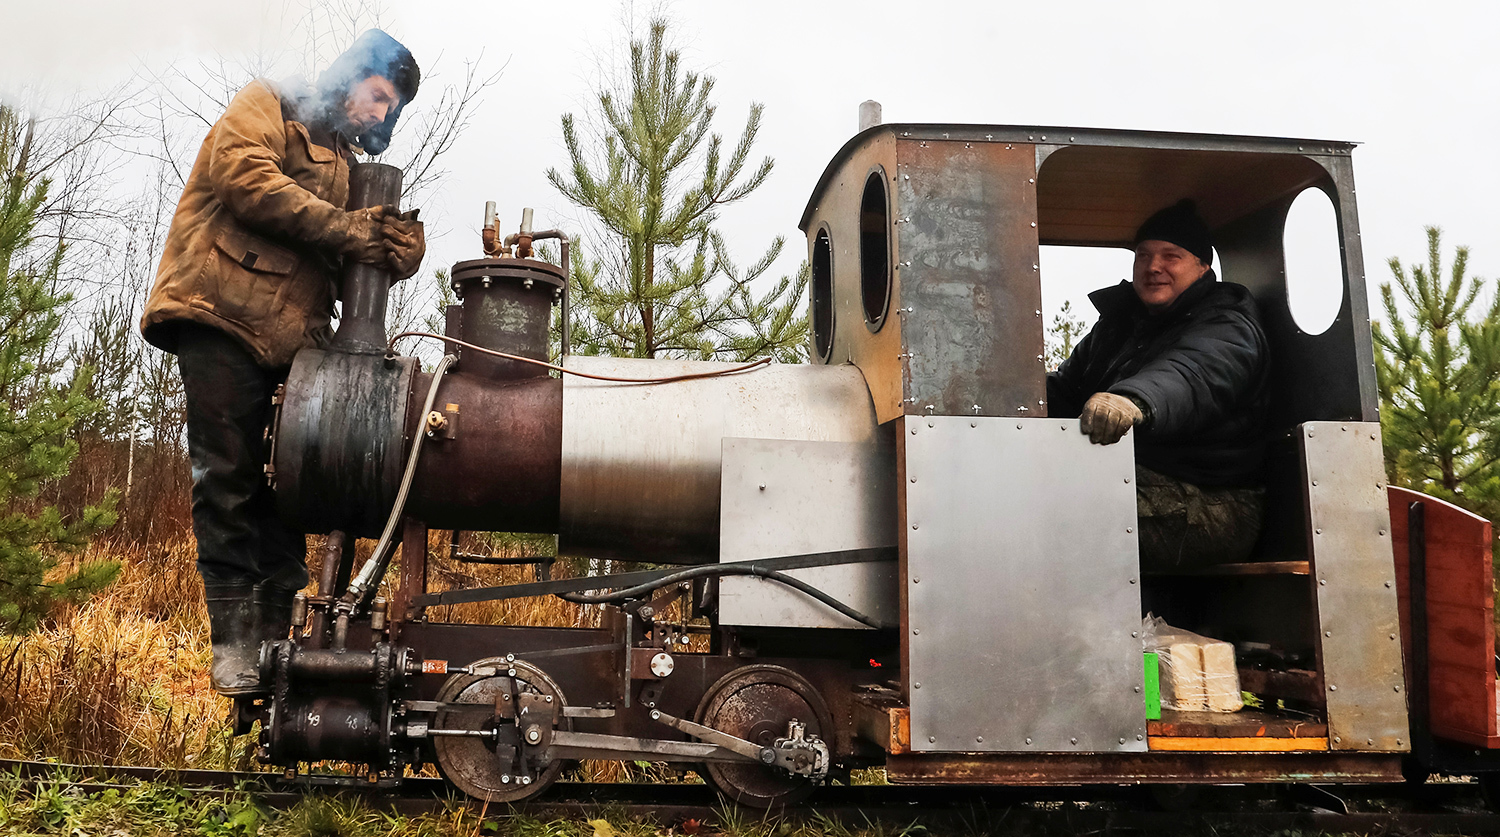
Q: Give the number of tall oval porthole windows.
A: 3